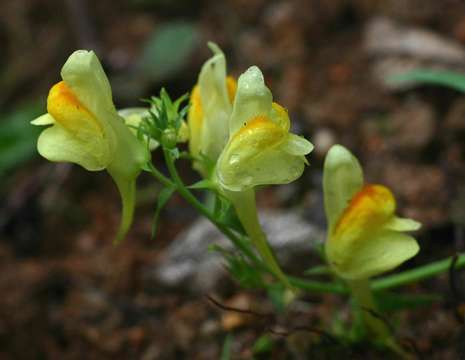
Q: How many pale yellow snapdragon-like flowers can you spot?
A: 4